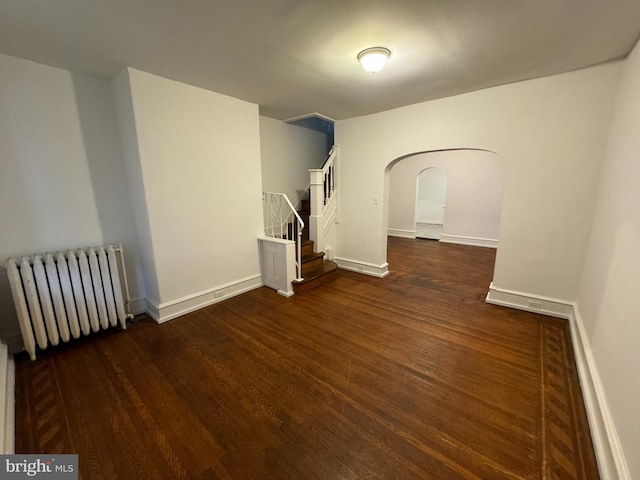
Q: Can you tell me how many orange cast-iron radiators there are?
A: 0